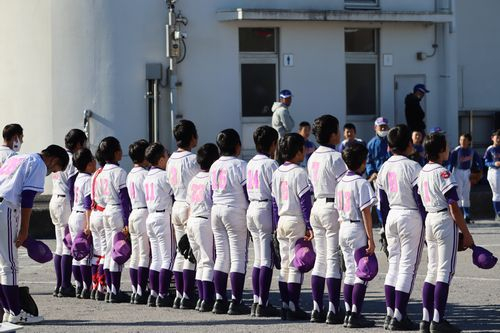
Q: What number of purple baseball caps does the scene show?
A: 7